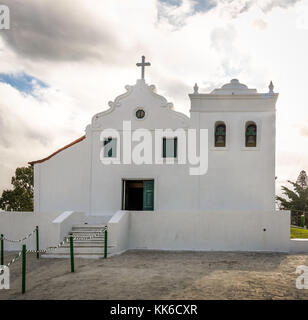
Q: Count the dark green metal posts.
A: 5